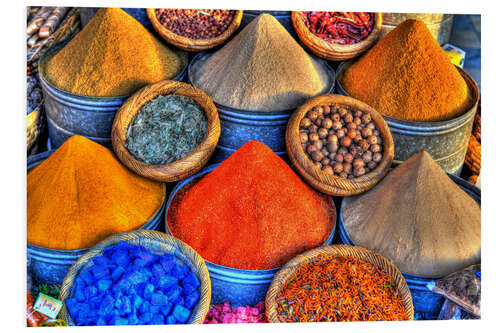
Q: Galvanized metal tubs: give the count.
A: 6